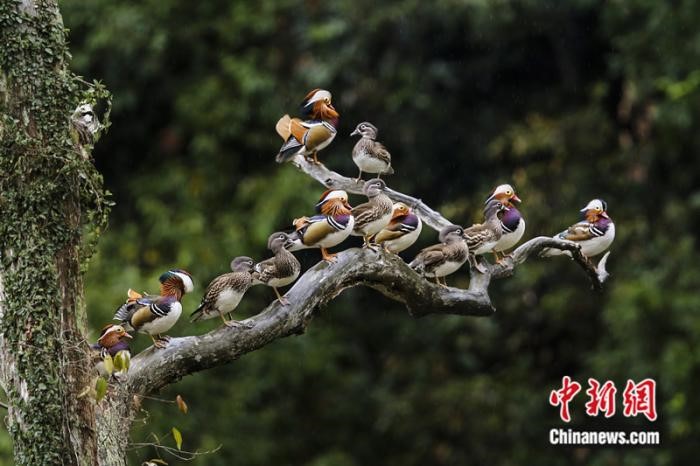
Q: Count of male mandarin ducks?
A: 7